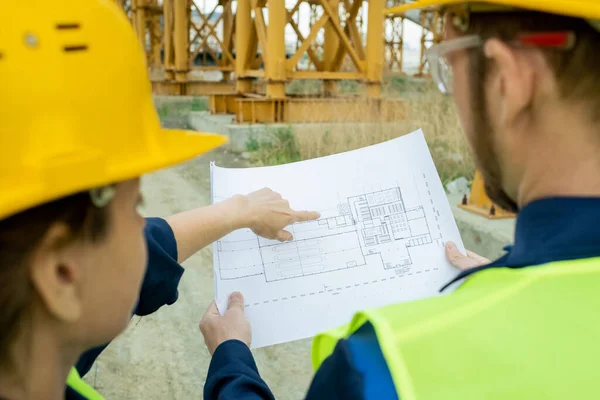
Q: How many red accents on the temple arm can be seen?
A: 1